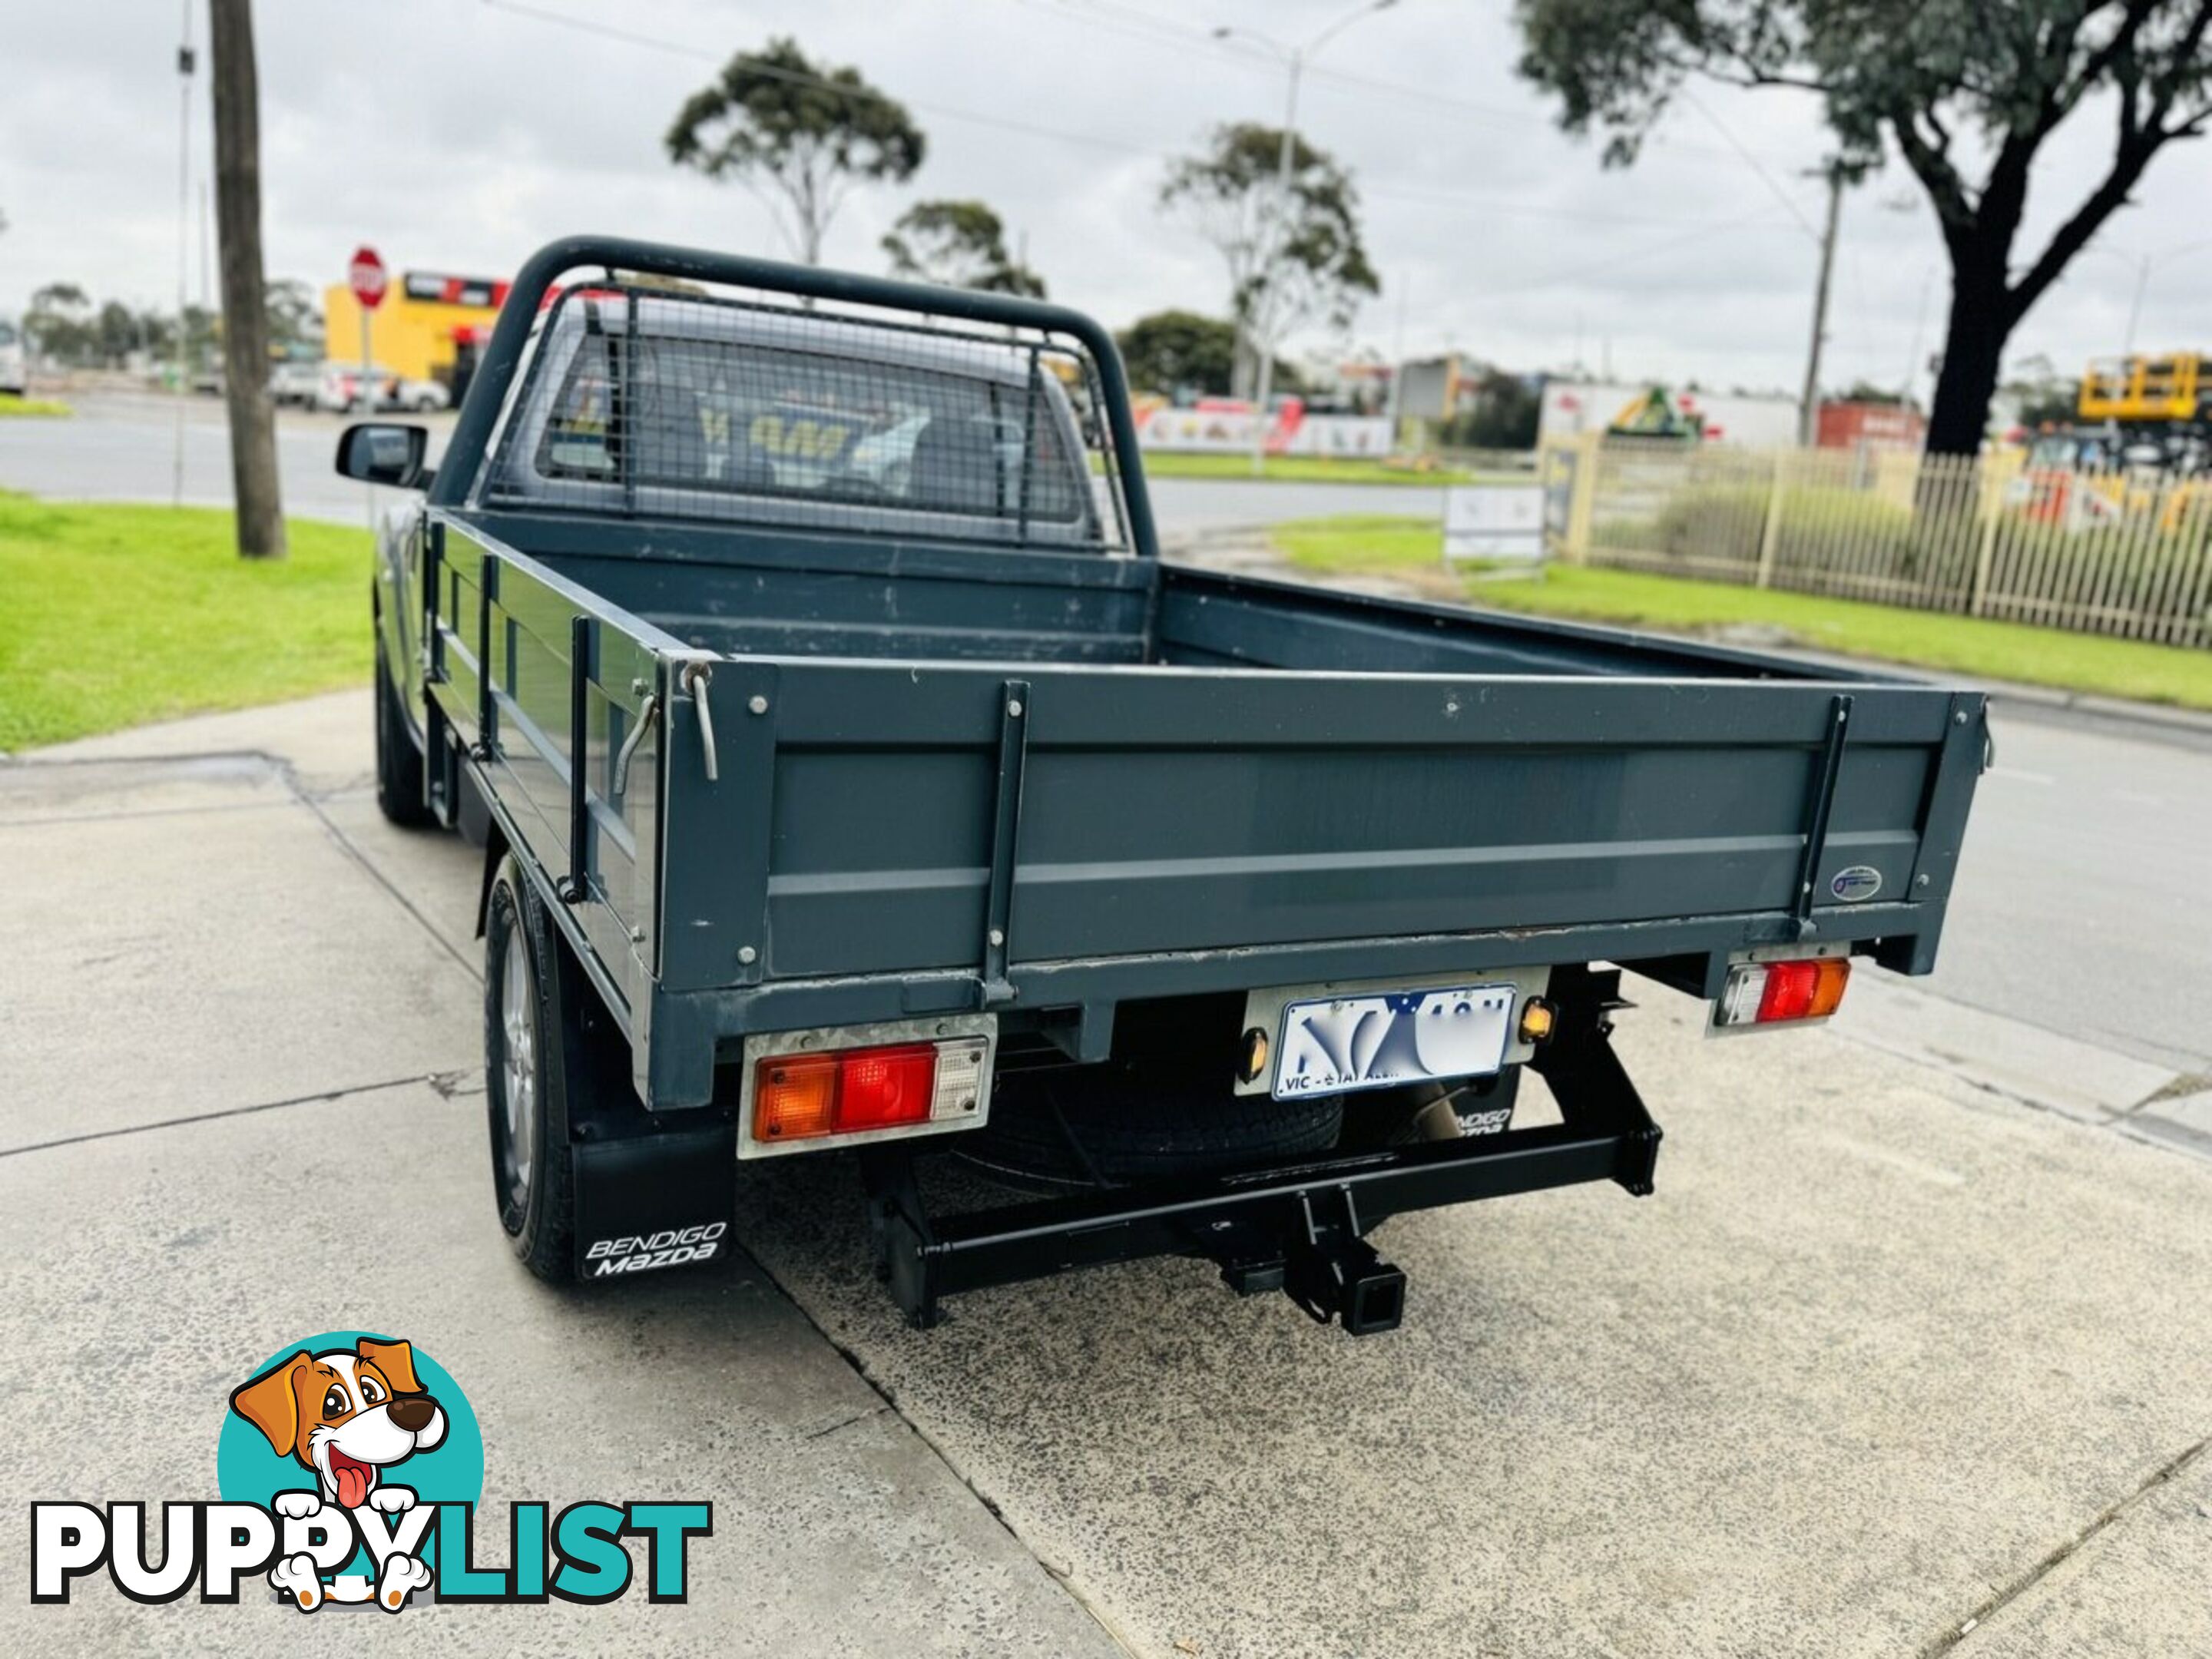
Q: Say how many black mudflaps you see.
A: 2